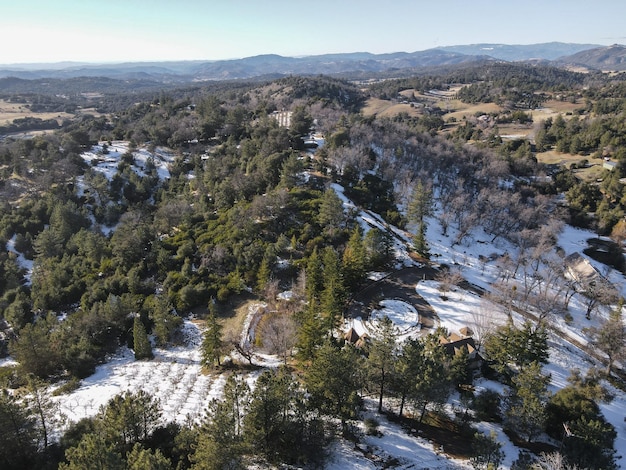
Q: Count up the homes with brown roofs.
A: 2